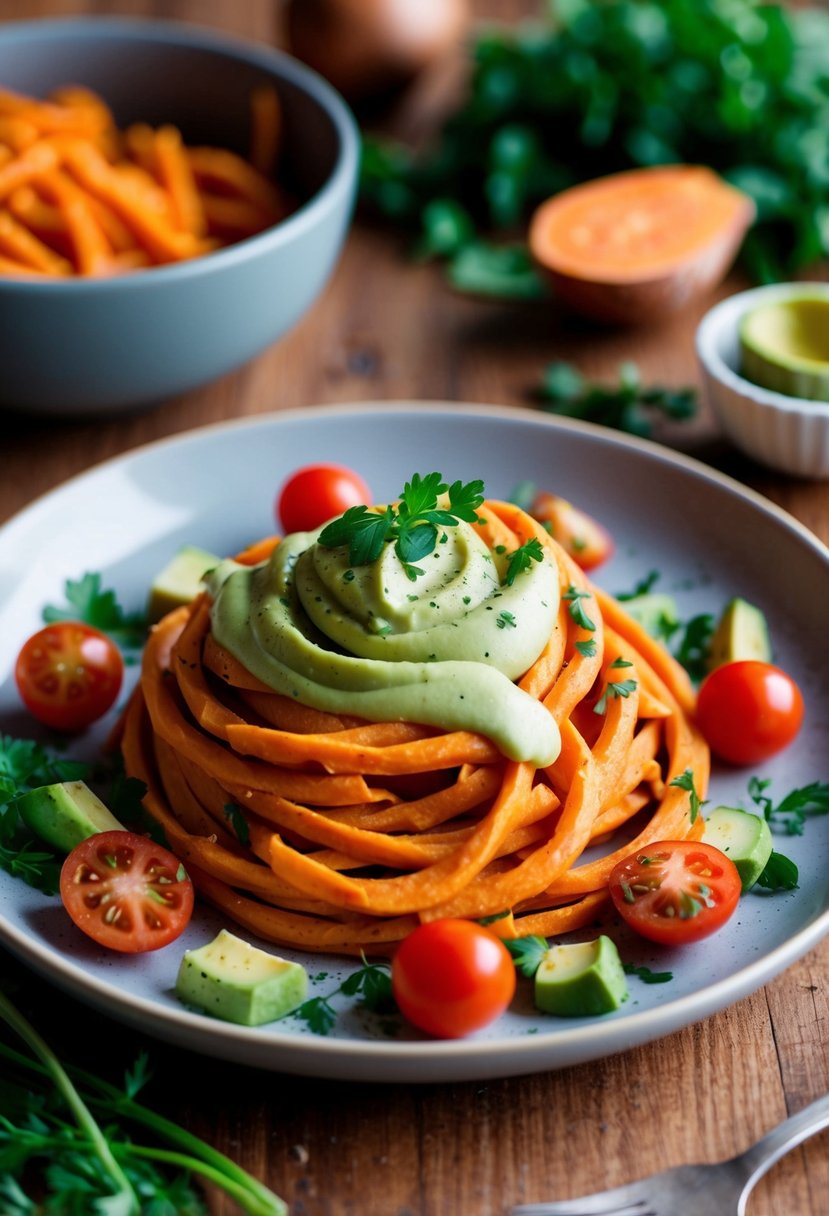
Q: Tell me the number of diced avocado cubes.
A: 7